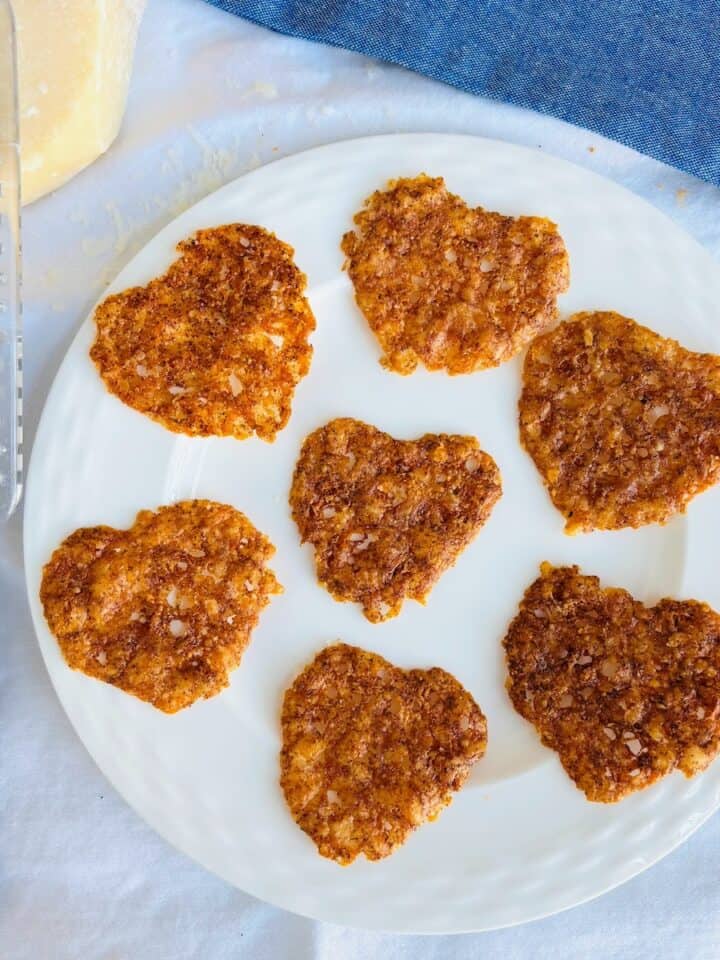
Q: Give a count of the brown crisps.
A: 7